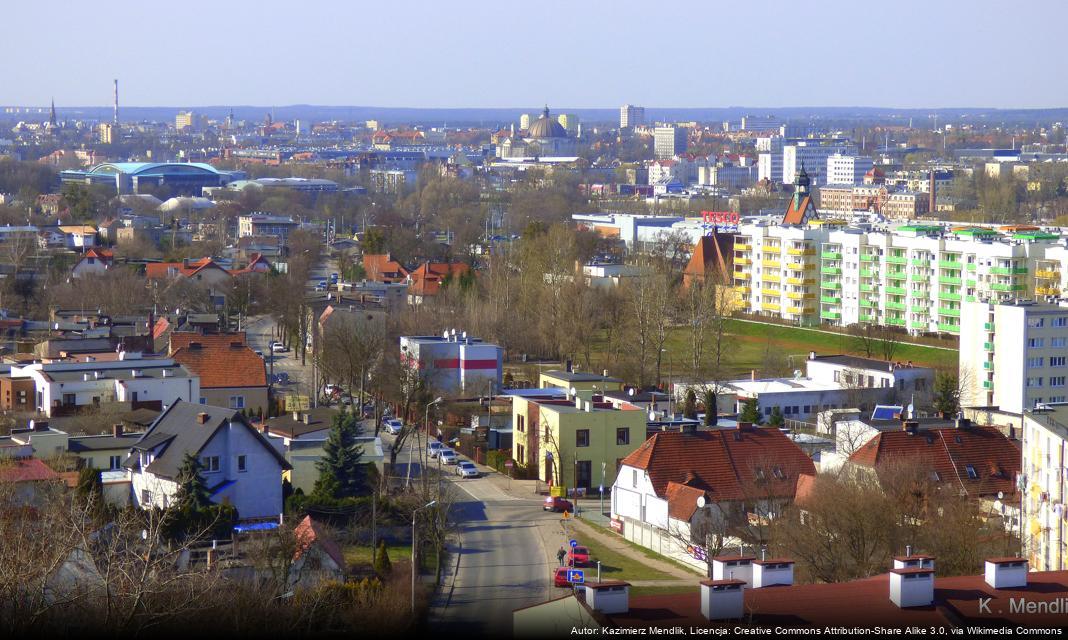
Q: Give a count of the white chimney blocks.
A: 7